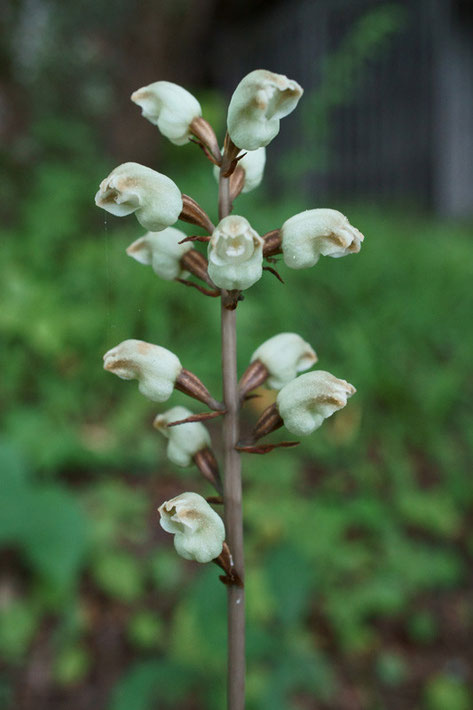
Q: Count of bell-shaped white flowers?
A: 12